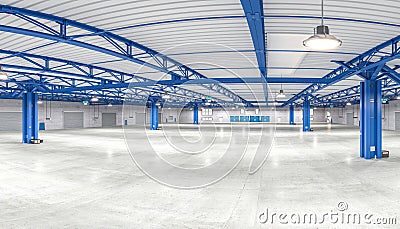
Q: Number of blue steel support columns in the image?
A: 6